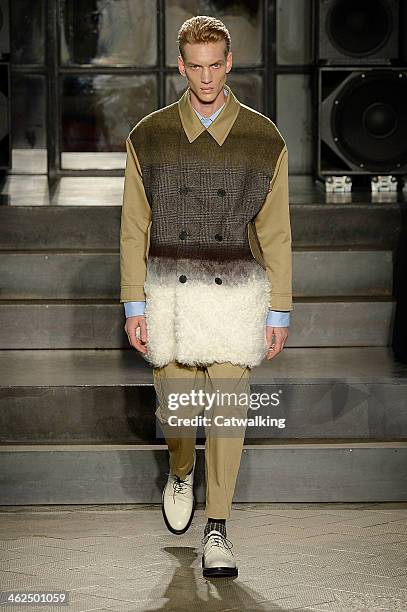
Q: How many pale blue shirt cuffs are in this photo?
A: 2